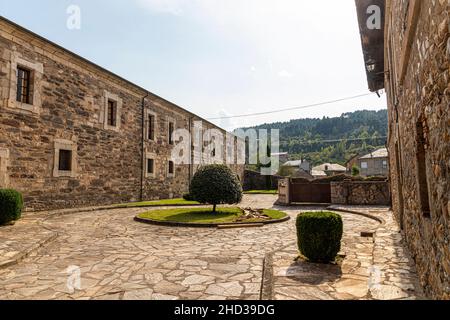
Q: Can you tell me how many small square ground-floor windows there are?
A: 3